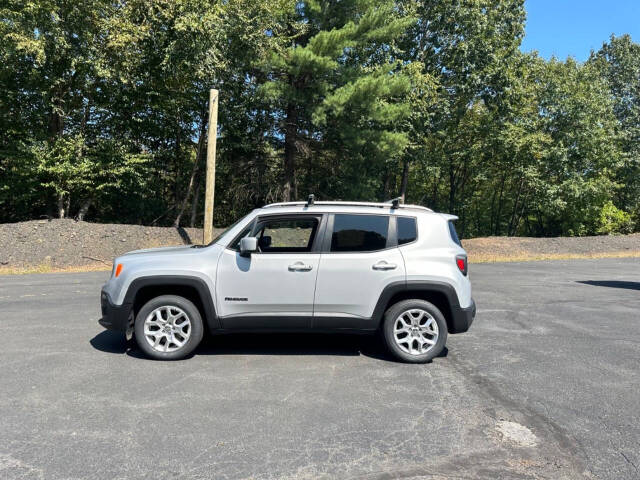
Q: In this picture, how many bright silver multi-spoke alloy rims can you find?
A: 2